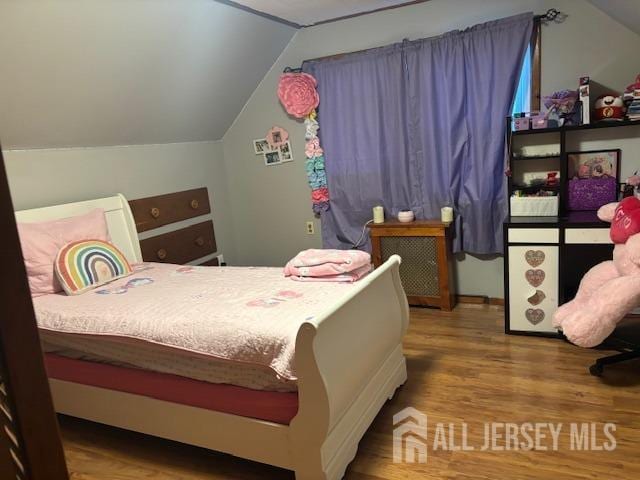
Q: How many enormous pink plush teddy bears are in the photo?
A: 1